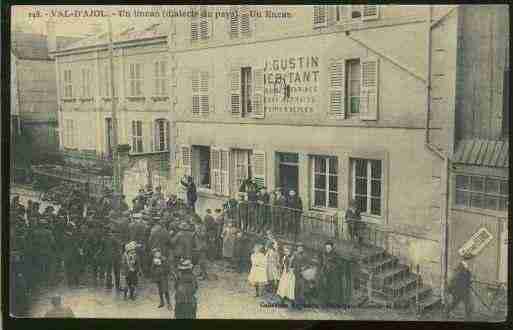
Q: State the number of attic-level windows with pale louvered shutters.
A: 3